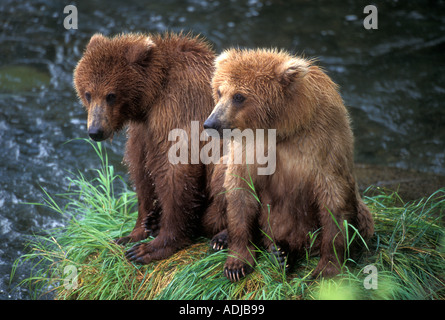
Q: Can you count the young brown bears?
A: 2